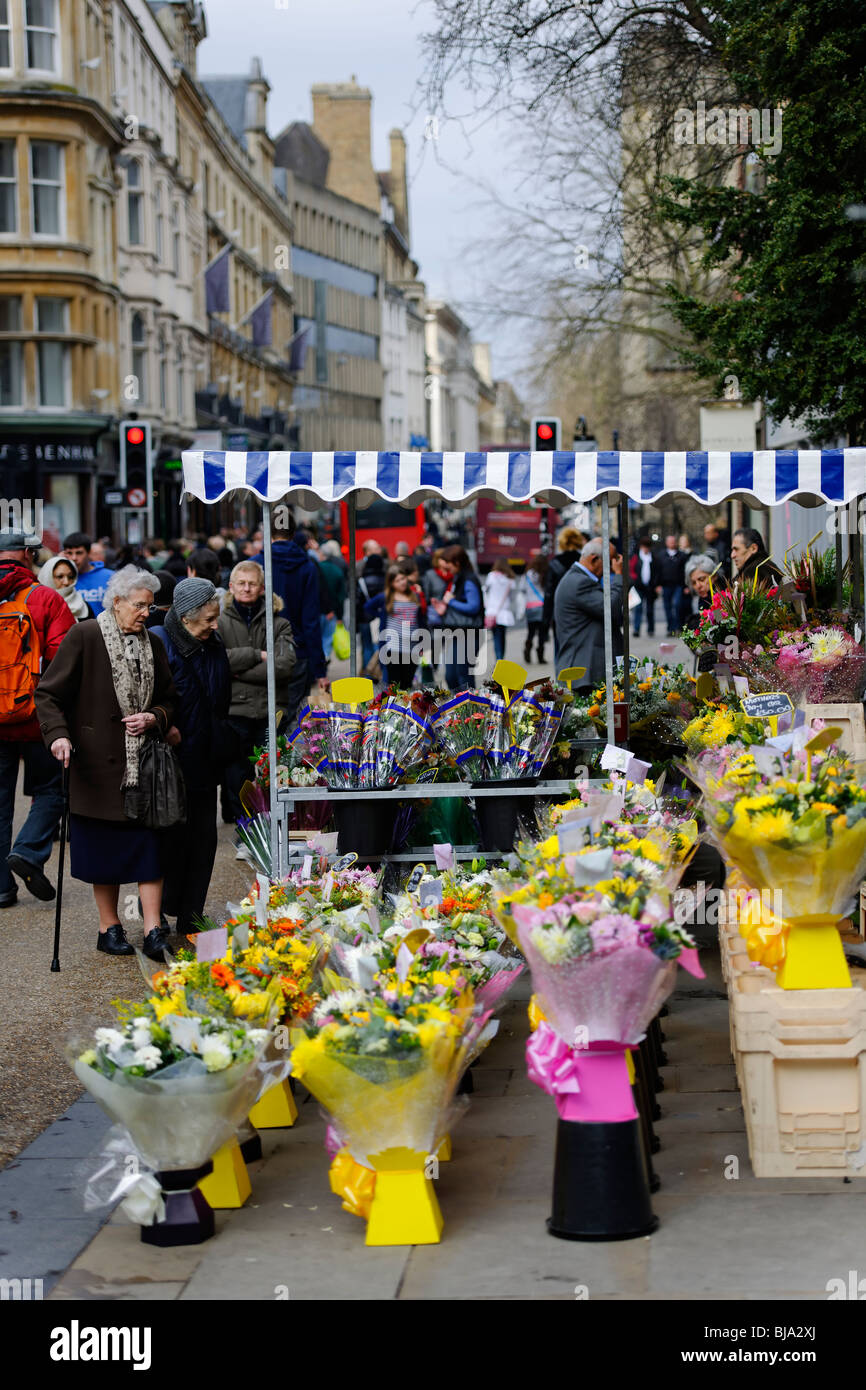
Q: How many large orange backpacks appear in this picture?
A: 1